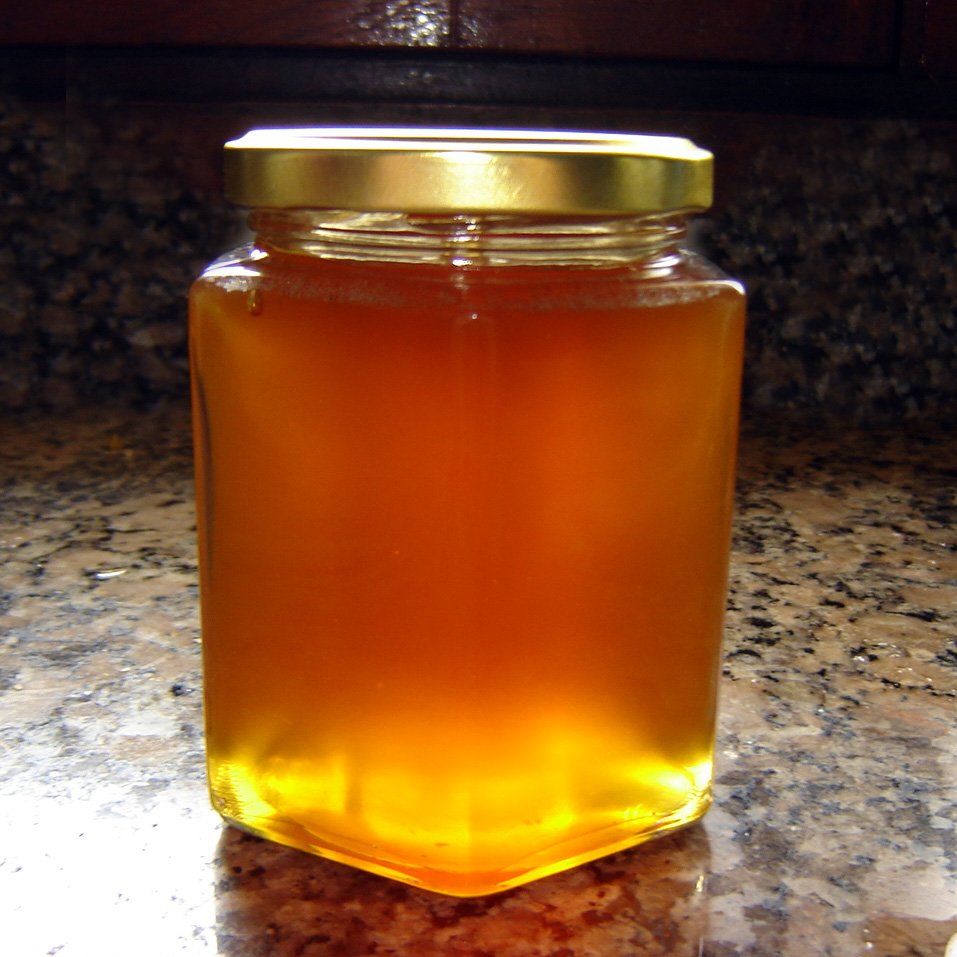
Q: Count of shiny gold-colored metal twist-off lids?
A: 1